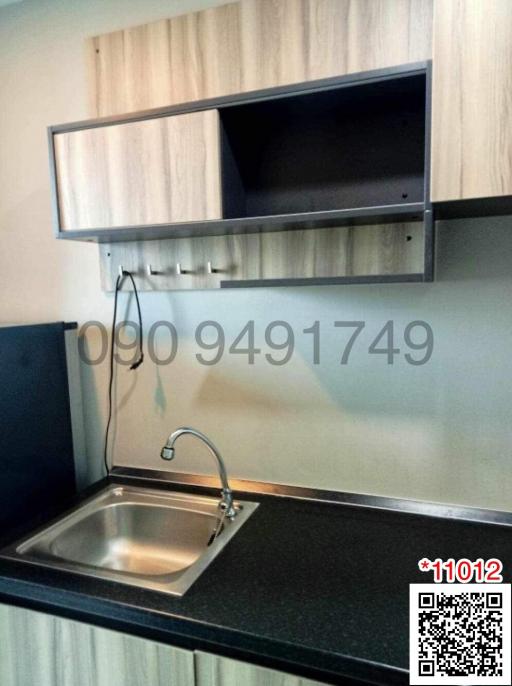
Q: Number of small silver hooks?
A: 4